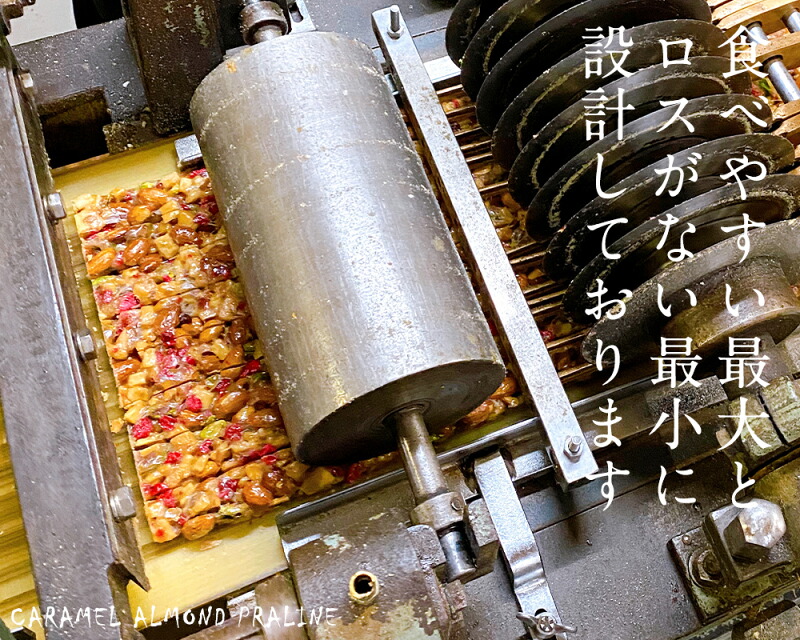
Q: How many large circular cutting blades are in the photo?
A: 9